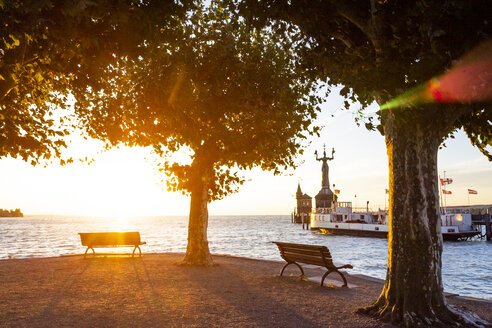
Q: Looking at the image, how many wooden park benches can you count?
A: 2